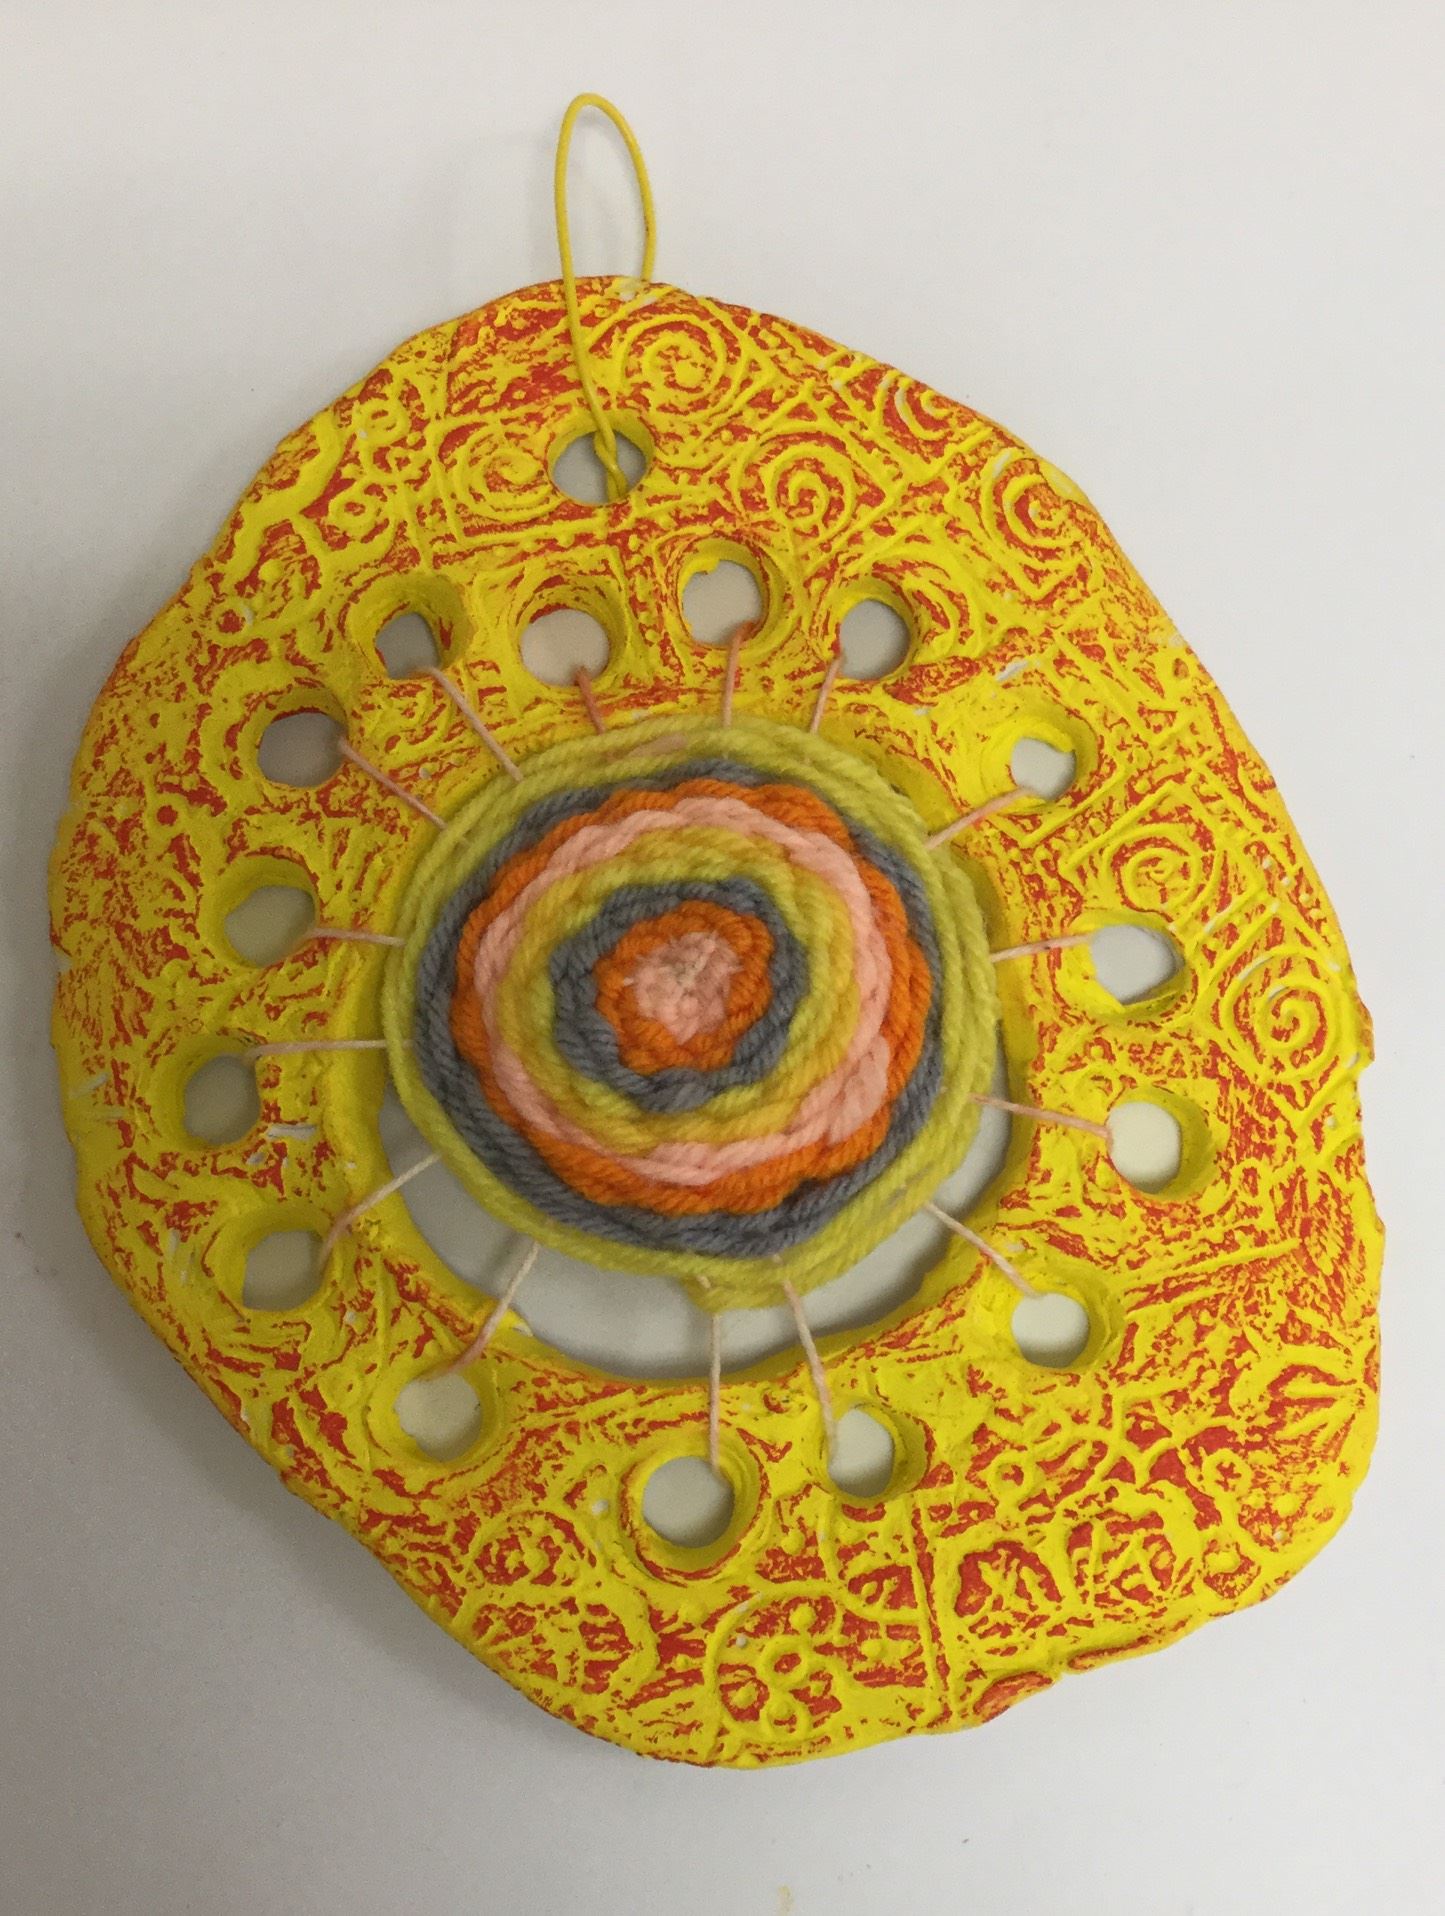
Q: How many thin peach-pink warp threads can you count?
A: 15